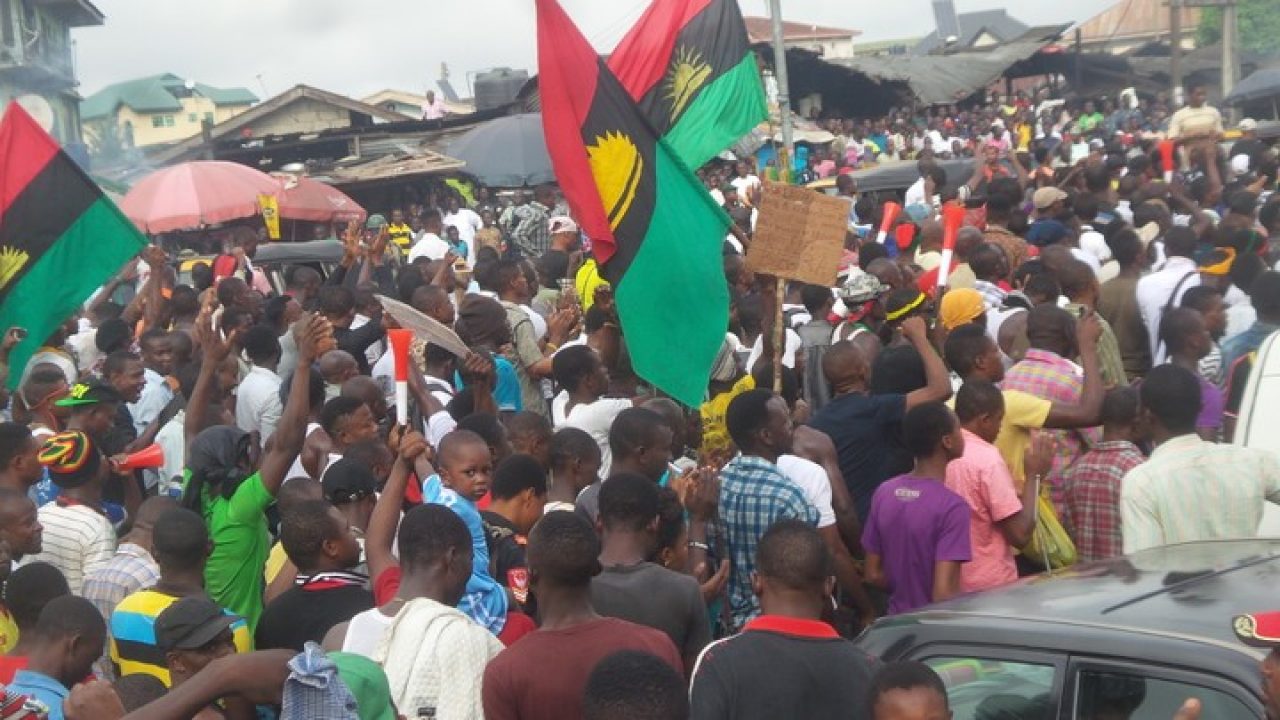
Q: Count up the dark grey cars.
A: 1